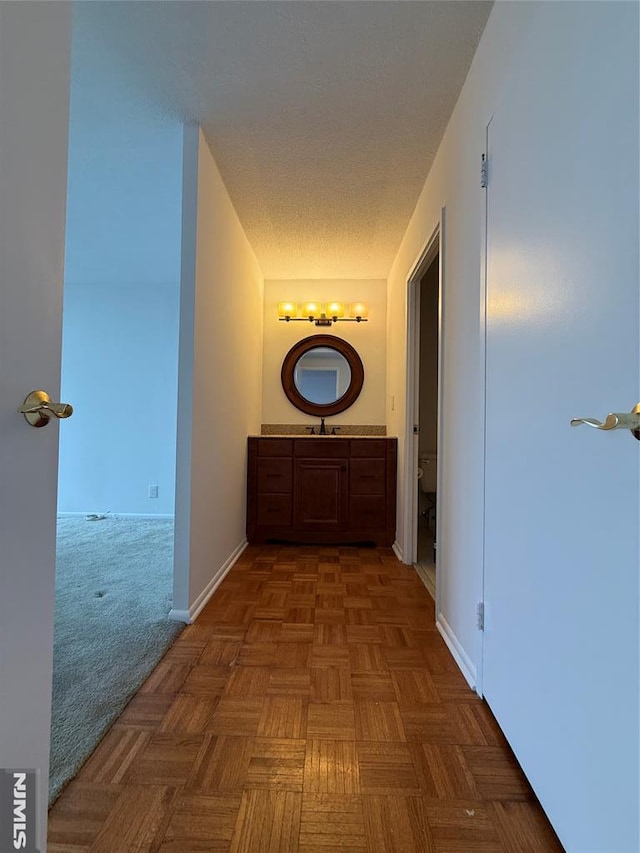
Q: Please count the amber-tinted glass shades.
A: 4